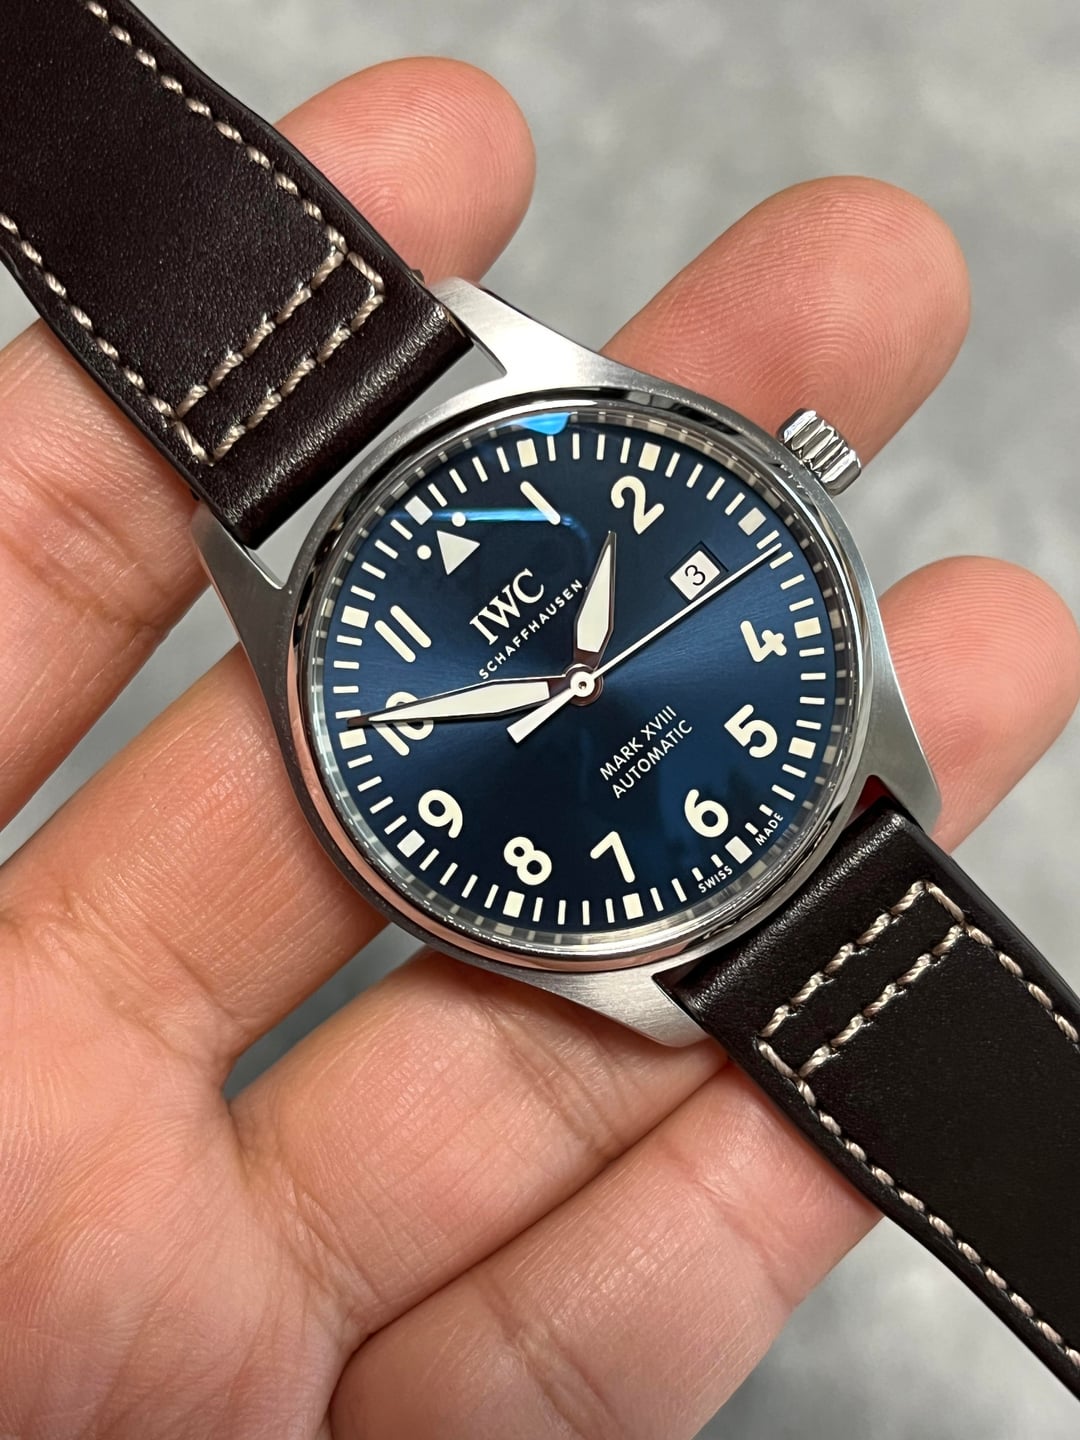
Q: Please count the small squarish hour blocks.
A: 12